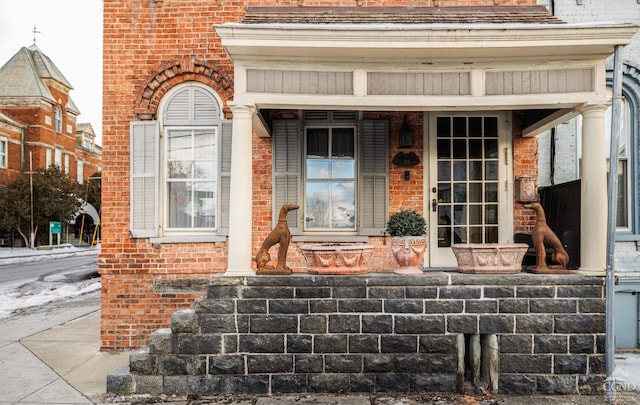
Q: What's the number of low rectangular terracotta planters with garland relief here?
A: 2